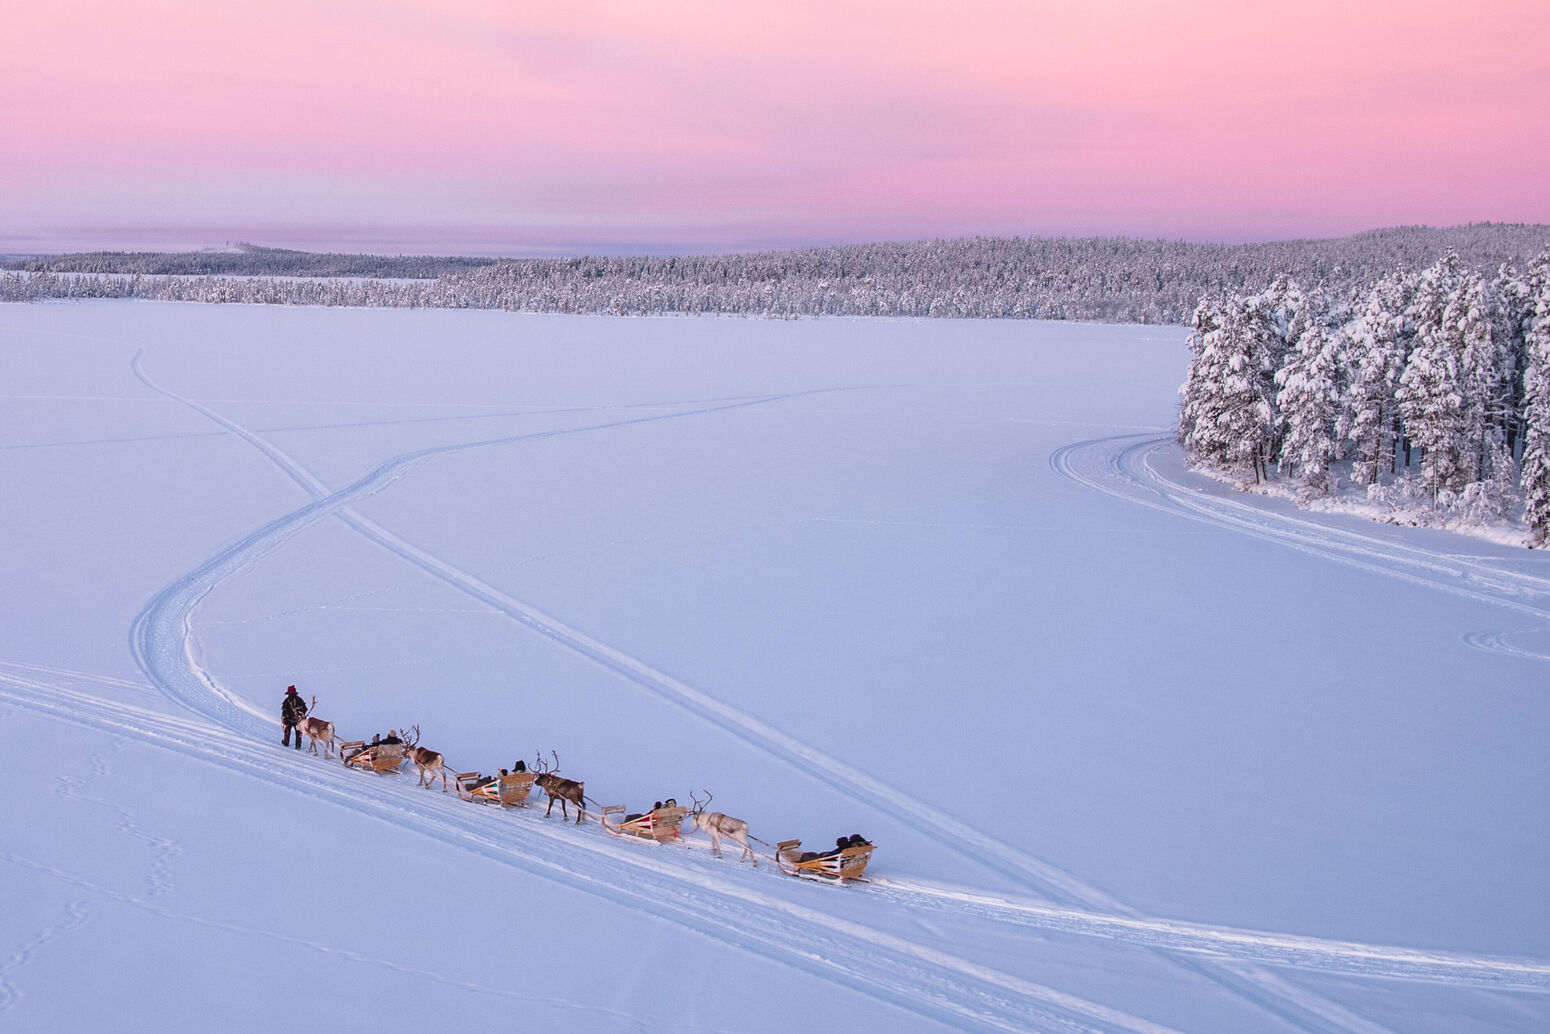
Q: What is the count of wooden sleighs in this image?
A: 4